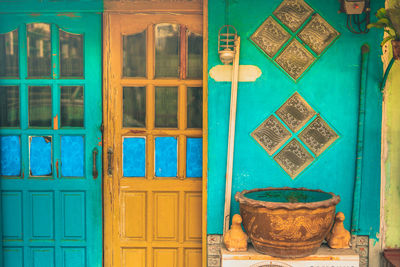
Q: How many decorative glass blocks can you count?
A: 8